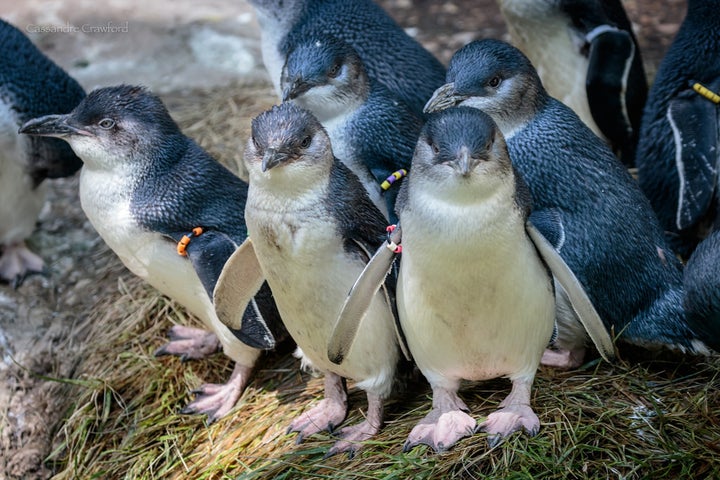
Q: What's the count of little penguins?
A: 10